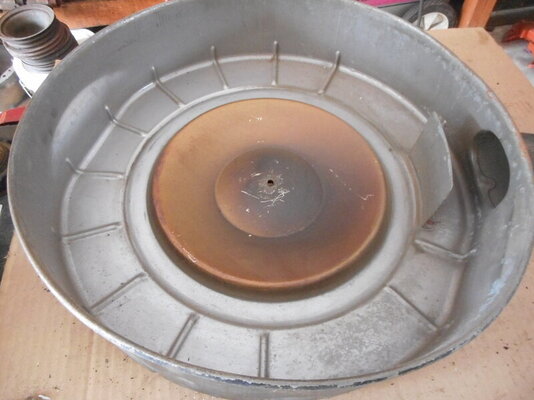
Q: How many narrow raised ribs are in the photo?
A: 12